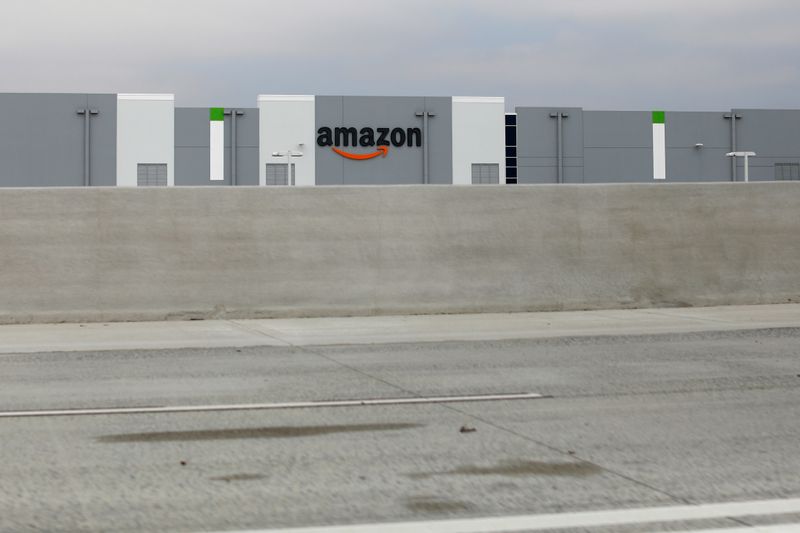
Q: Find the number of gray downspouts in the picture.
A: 5